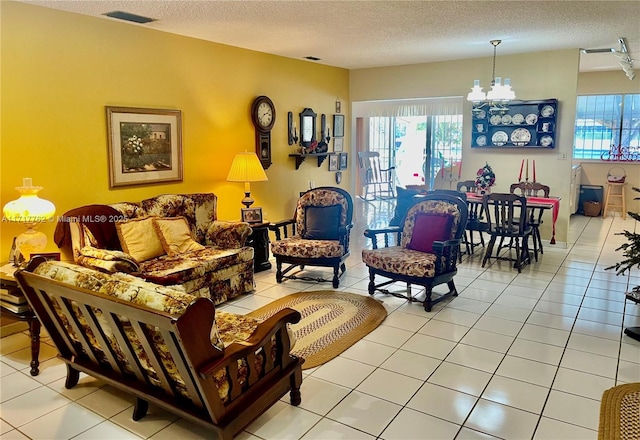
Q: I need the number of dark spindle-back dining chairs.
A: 4